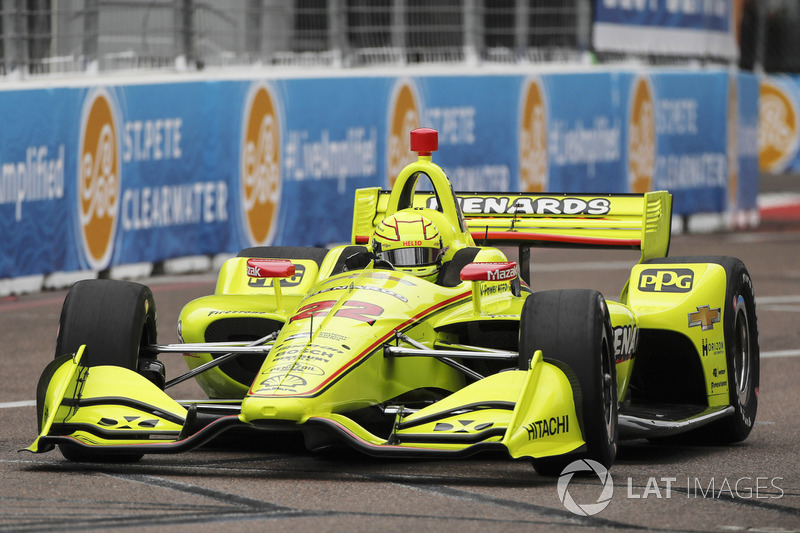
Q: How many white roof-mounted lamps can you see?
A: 0